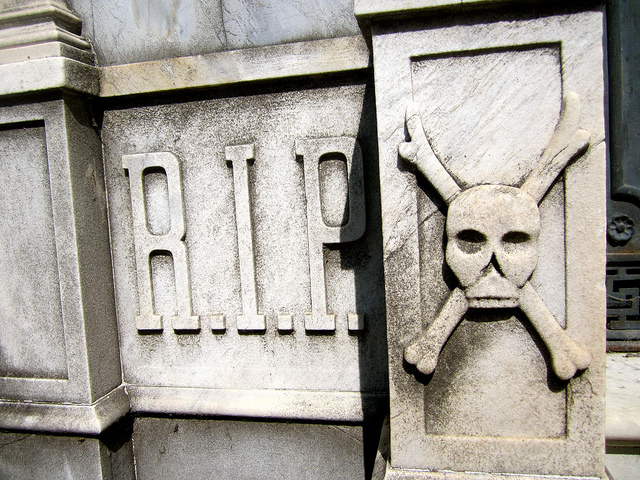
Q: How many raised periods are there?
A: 3